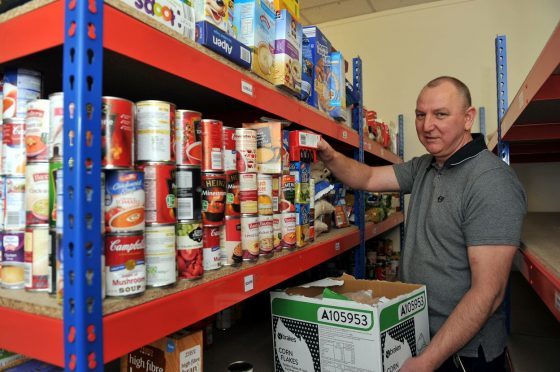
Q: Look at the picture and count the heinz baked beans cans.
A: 0